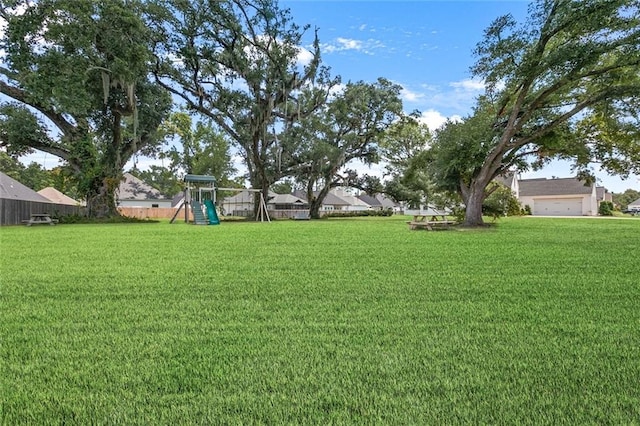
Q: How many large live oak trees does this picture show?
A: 4